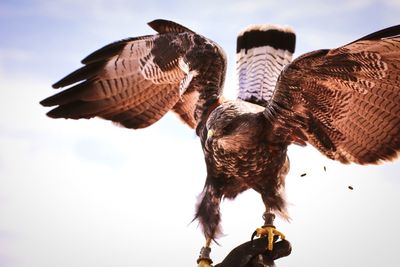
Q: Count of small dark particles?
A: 3